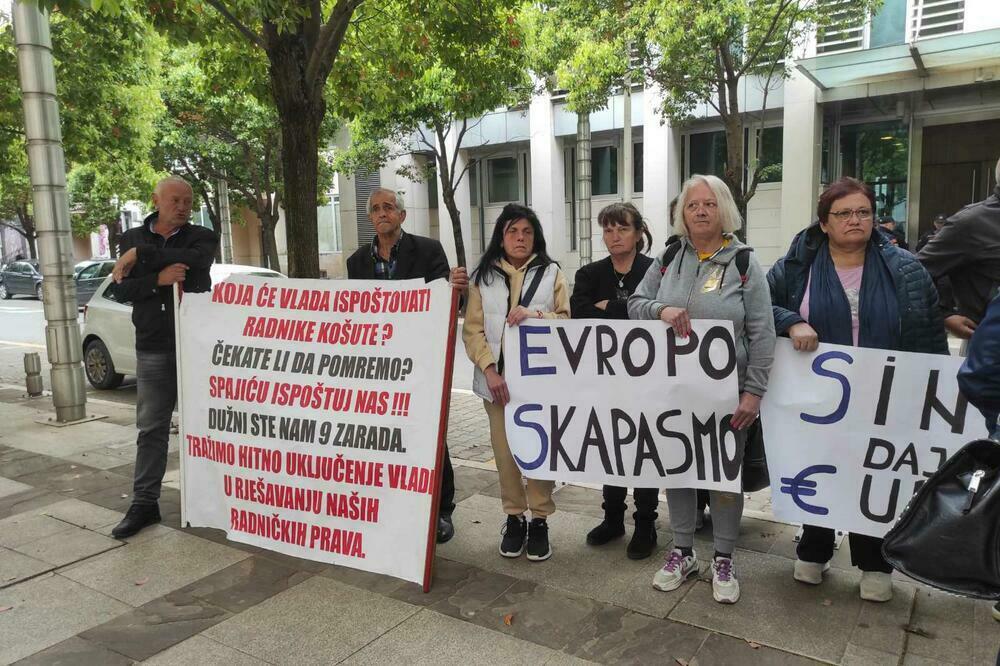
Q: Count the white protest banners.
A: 3